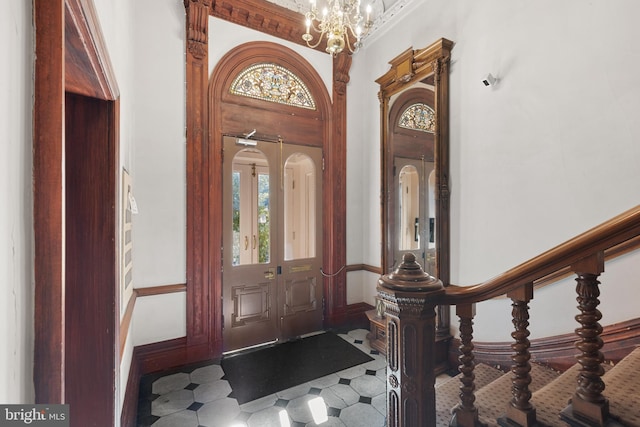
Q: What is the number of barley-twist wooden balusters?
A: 3